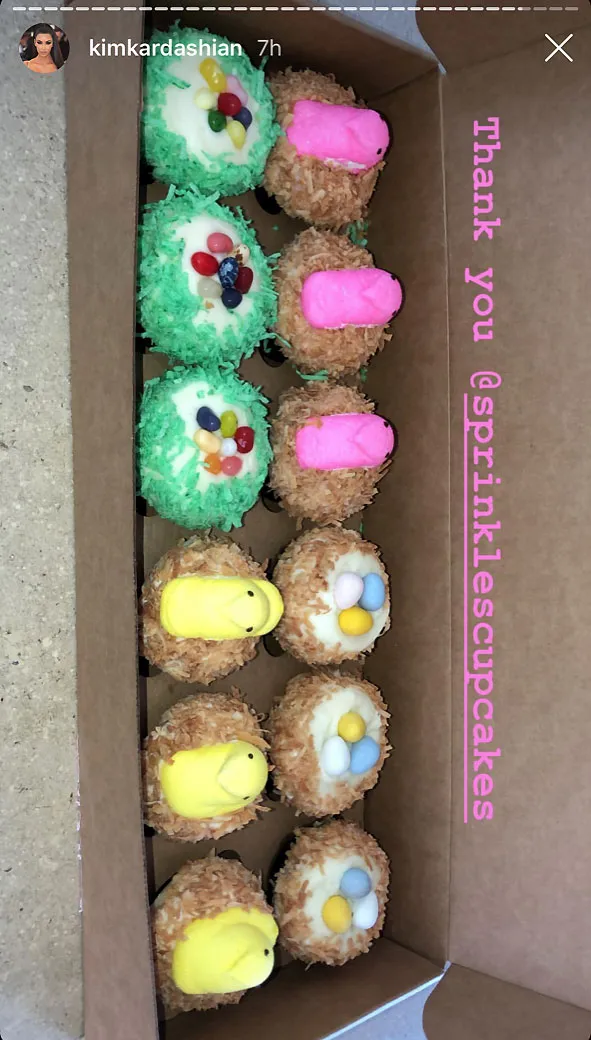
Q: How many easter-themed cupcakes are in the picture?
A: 12